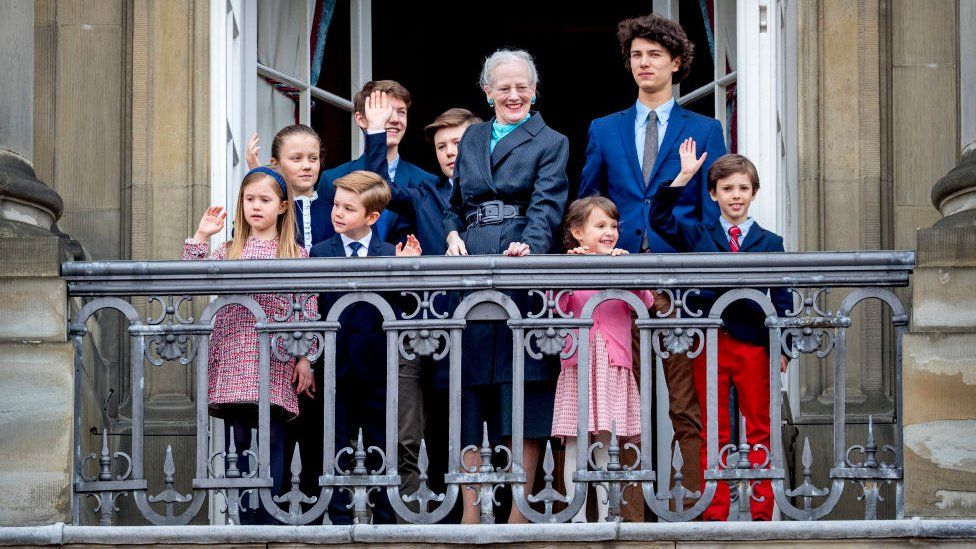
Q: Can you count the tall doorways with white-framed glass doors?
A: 1